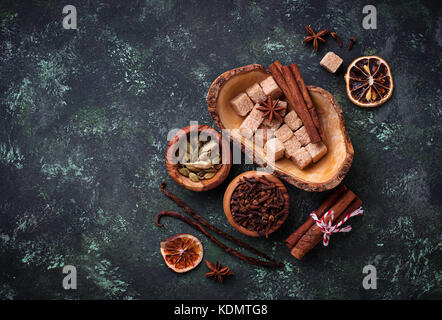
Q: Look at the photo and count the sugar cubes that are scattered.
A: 1